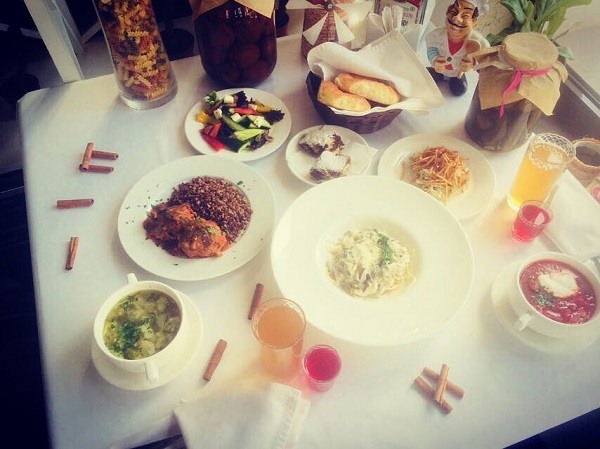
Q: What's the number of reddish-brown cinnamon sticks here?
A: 10